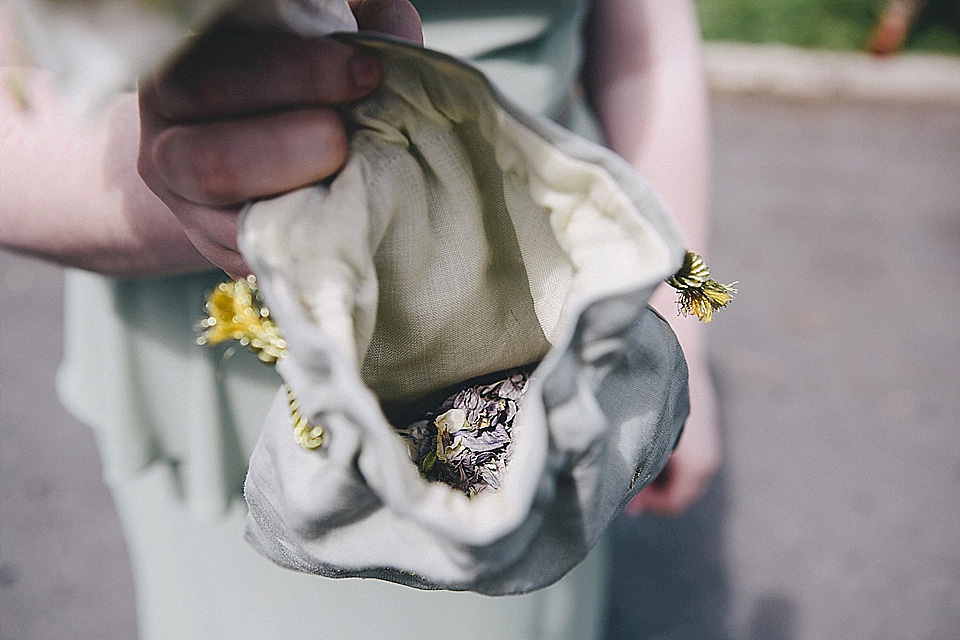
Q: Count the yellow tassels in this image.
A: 2